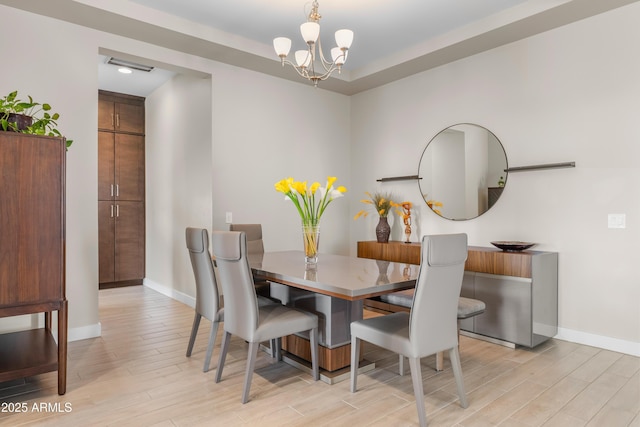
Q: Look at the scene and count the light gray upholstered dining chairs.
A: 4